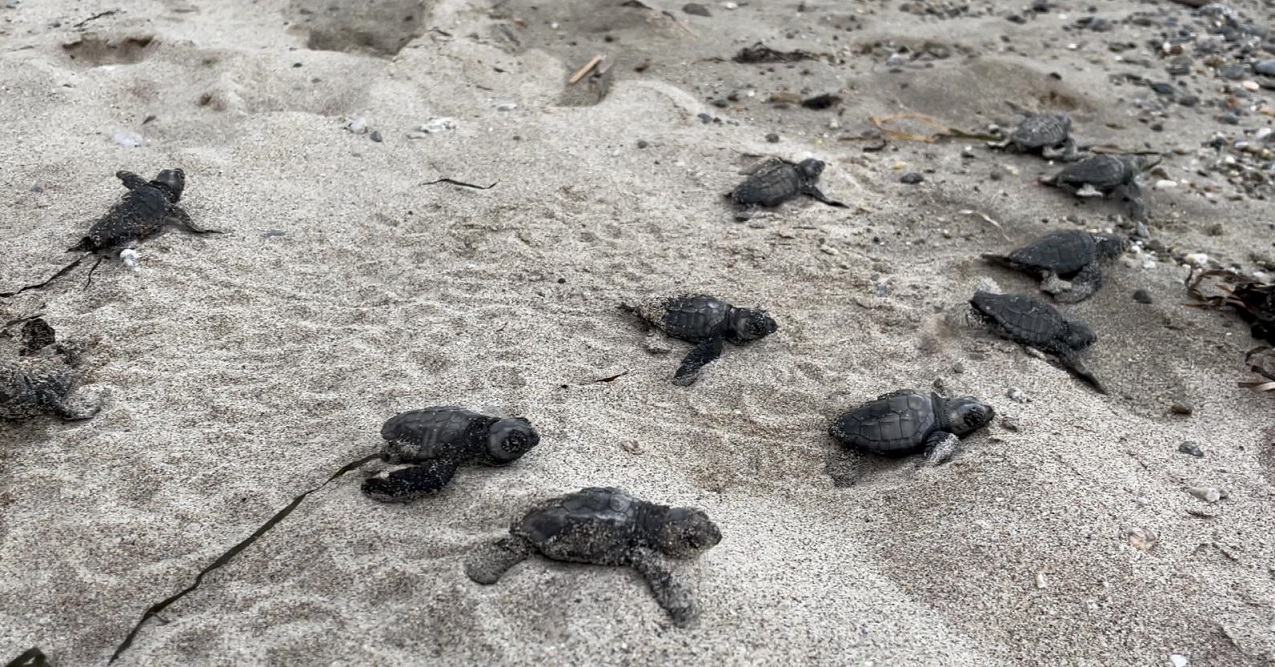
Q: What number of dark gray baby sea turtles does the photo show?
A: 11